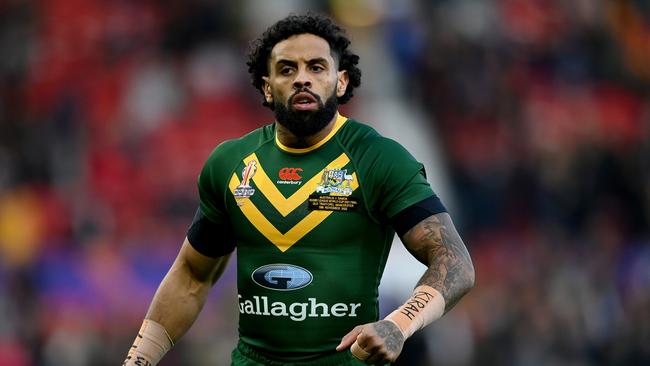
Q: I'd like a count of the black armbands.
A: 2